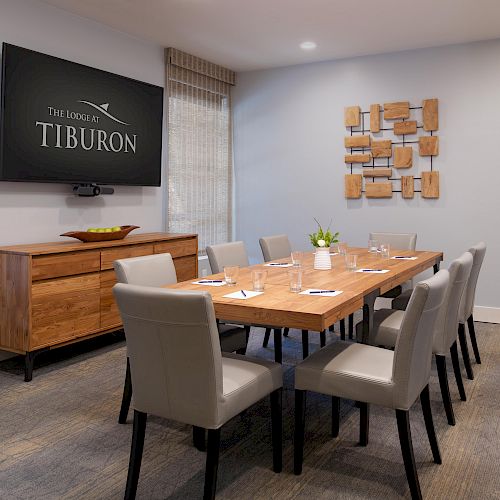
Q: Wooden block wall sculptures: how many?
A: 1